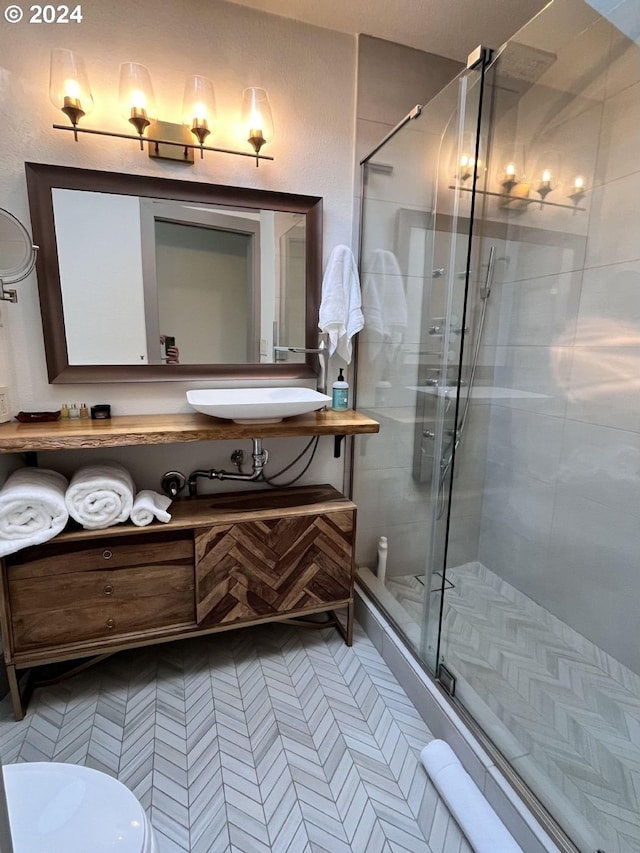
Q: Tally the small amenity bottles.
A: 3